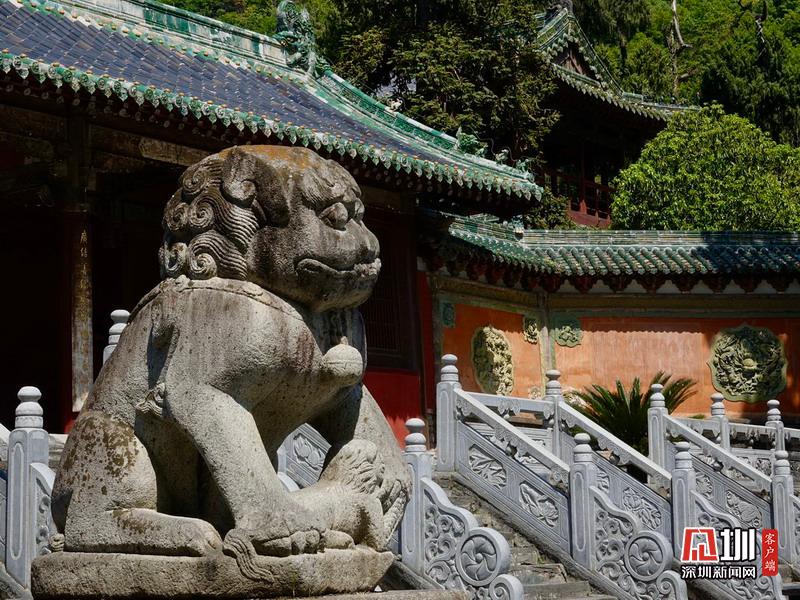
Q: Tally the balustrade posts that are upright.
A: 11